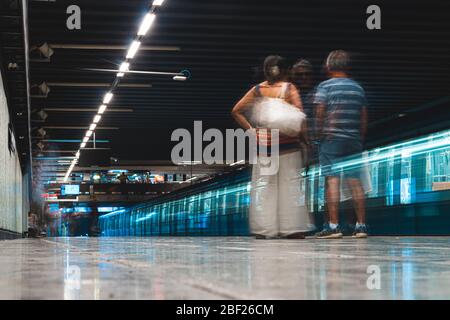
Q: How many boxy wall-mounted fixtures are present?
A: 5